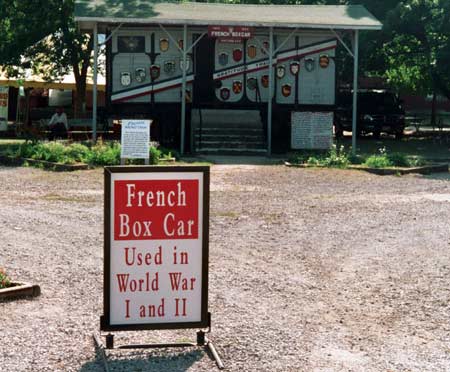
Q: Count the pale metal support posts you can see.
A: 4